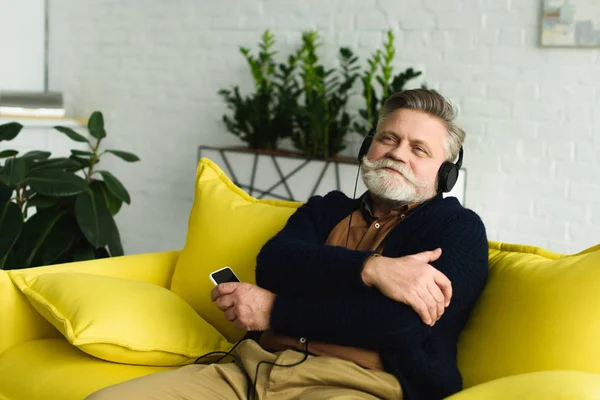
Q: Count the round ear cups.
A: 2